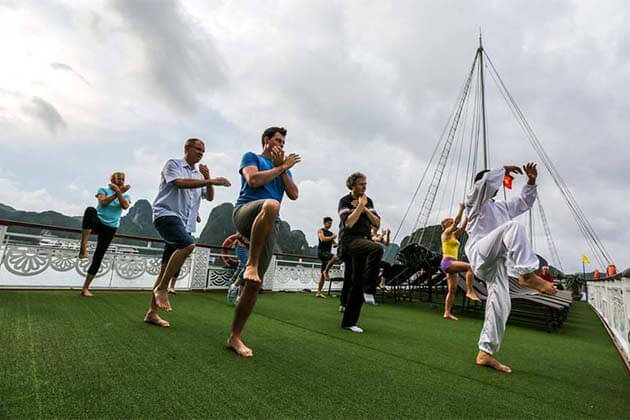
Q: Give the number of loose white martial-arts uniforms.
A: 1